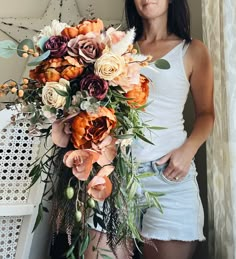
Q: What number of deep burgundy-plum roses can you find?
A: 2